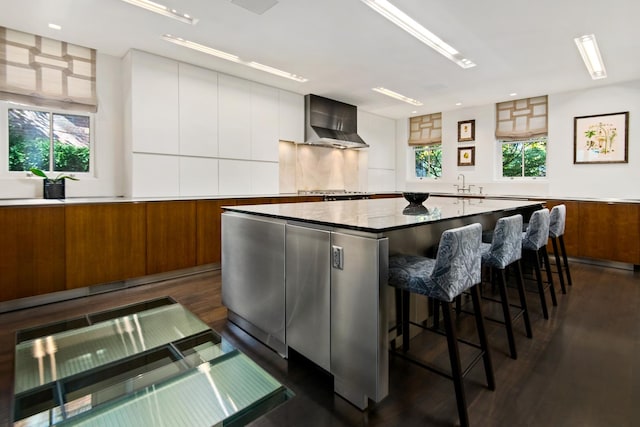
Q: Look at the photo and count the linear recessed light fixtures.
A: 5